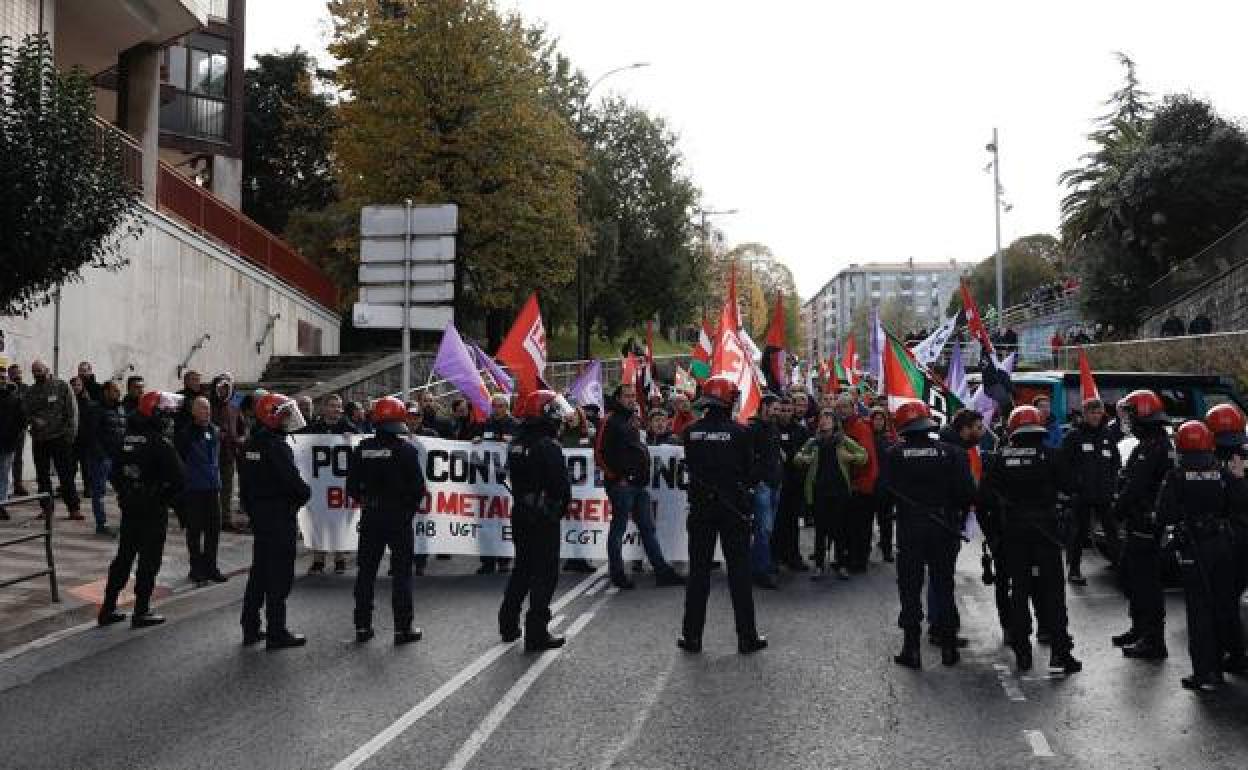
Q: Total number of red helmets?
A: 10